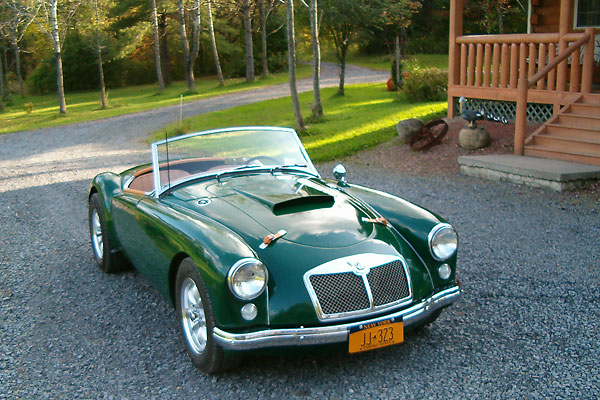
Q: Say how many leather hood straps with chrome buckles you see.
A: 2